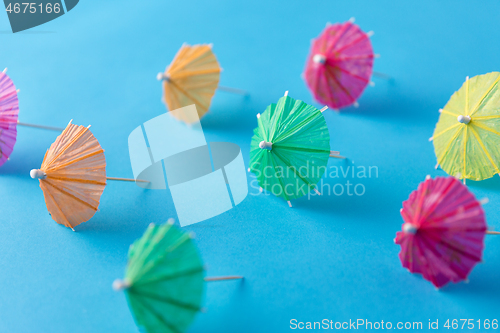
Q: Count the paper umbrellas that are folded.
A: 0